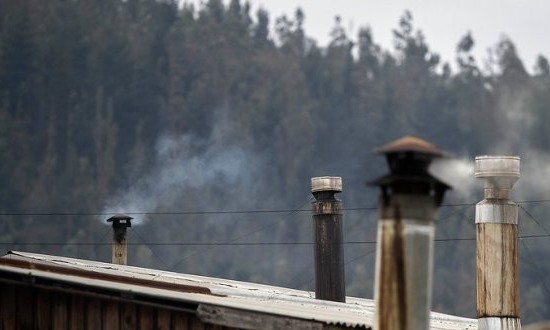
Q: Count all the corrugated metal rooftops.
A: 1